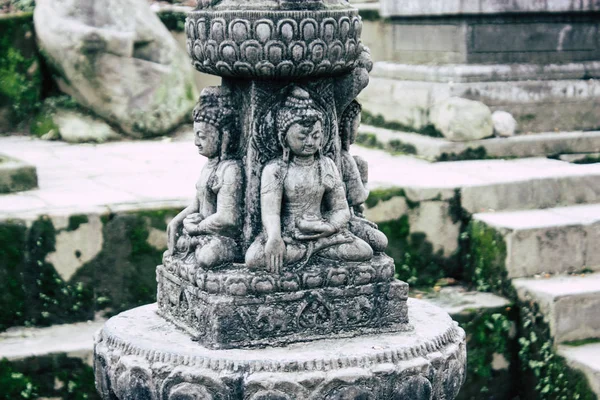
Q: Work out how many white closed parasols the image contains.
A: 0